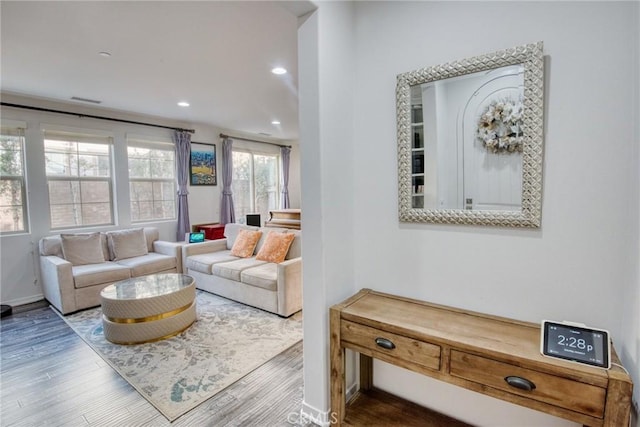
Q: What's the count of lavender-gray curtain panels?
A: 3